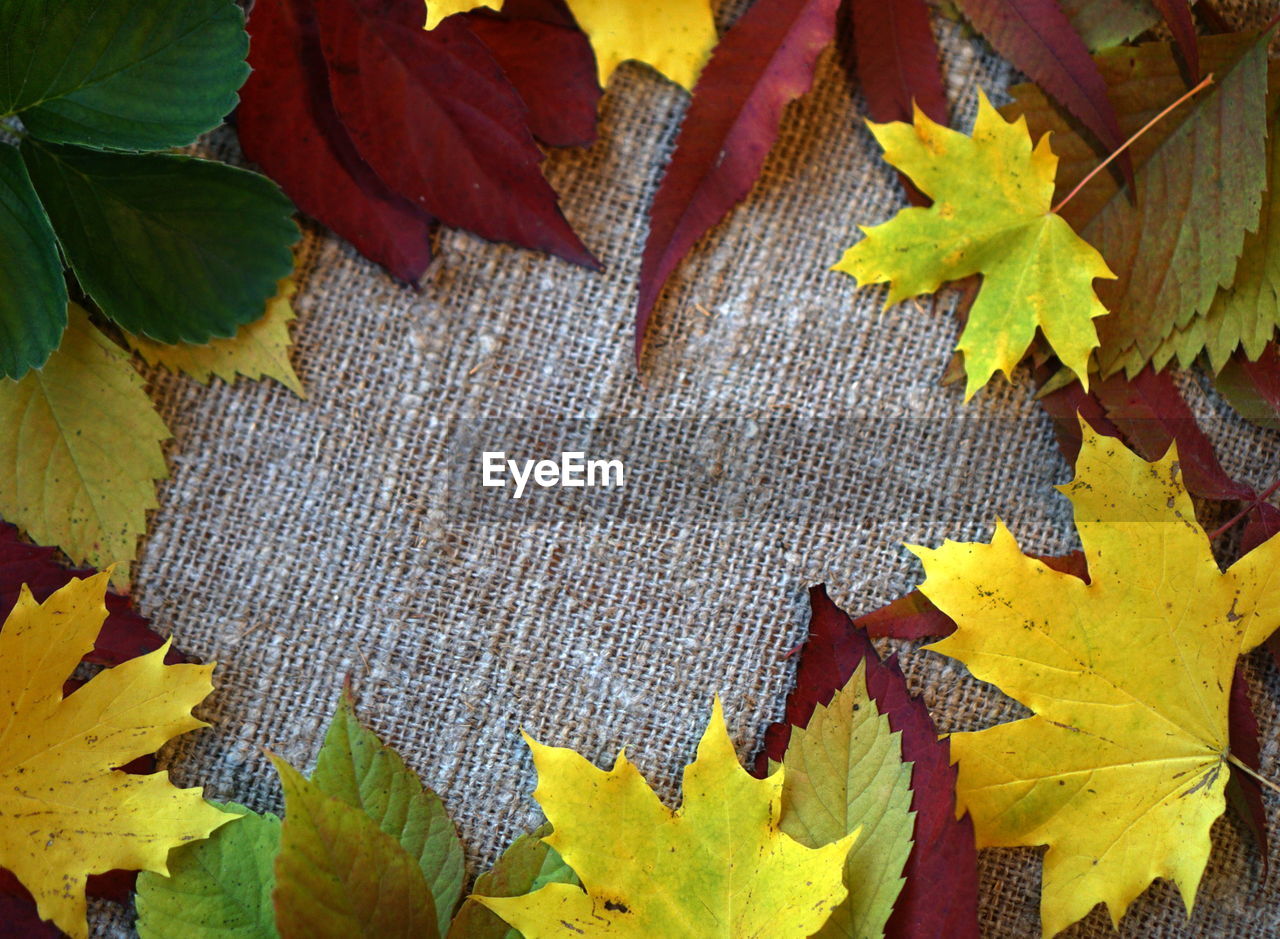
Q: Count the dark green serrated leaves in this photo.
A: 3